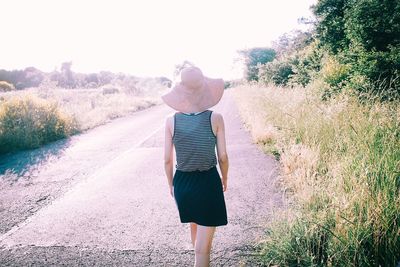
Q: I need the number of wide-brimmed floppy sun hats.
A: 1